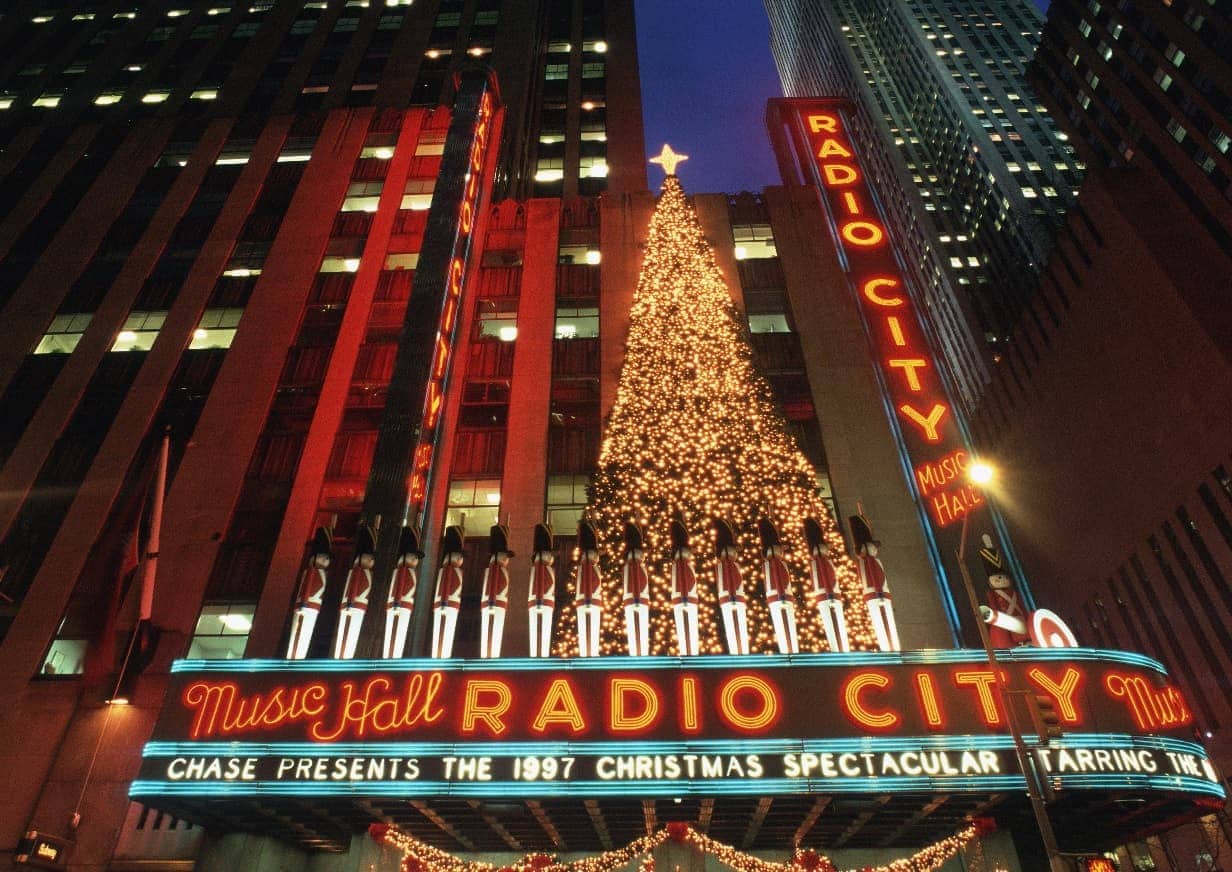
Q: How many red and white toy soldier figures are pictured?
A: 14